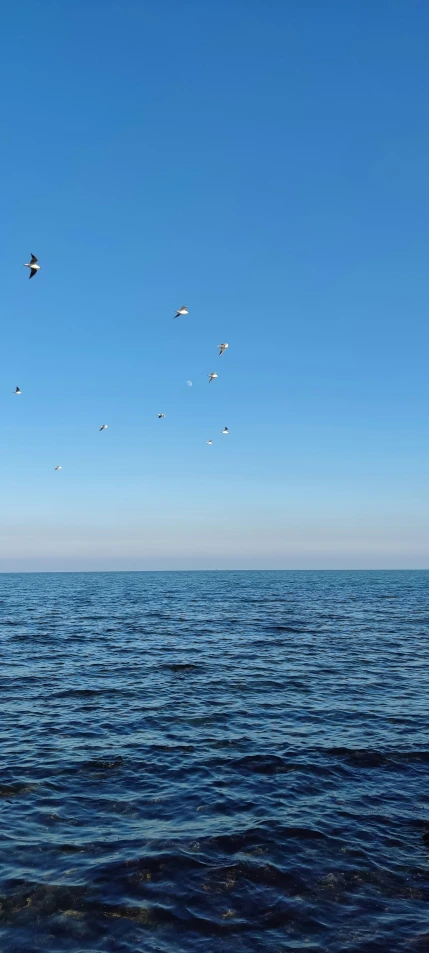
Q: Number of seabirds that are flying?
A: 10